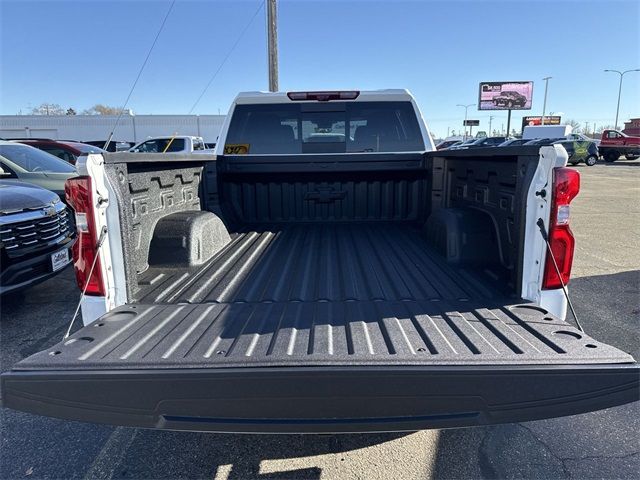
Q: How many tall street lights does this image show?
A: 3